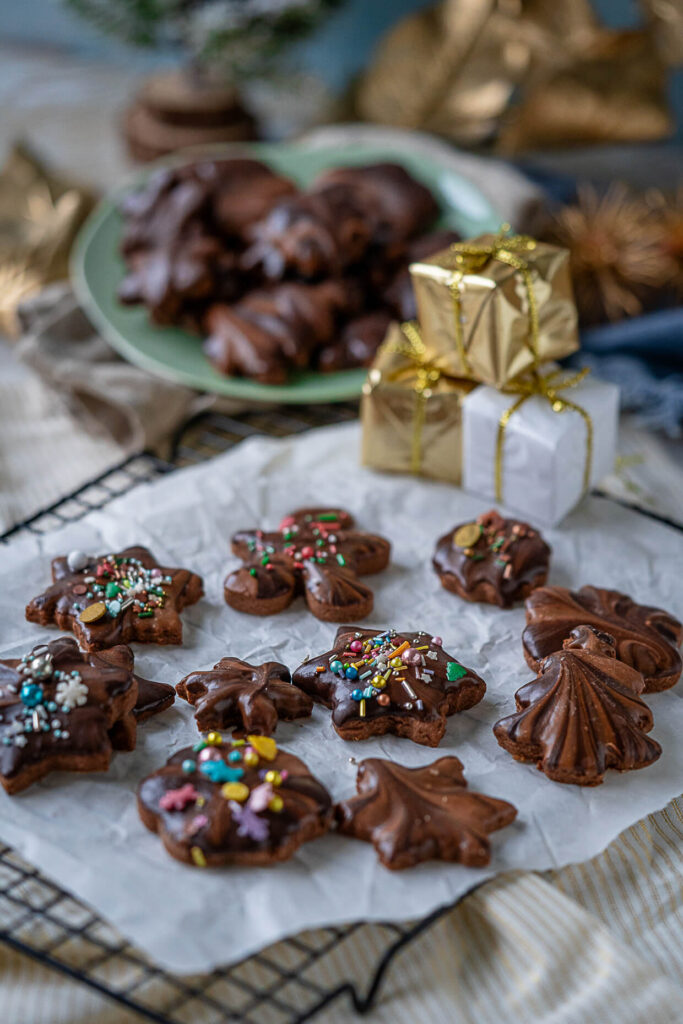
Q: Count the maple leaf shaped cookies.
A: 1